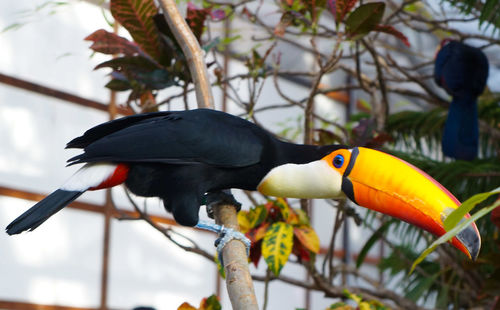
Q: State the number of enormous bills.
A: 1